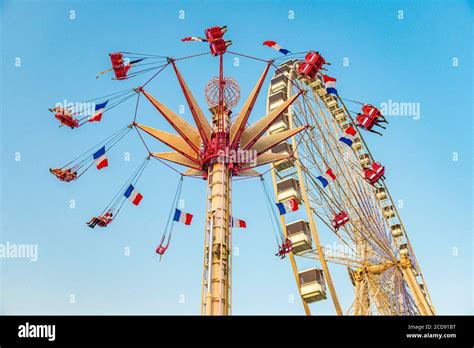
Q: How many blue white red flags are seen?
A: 12